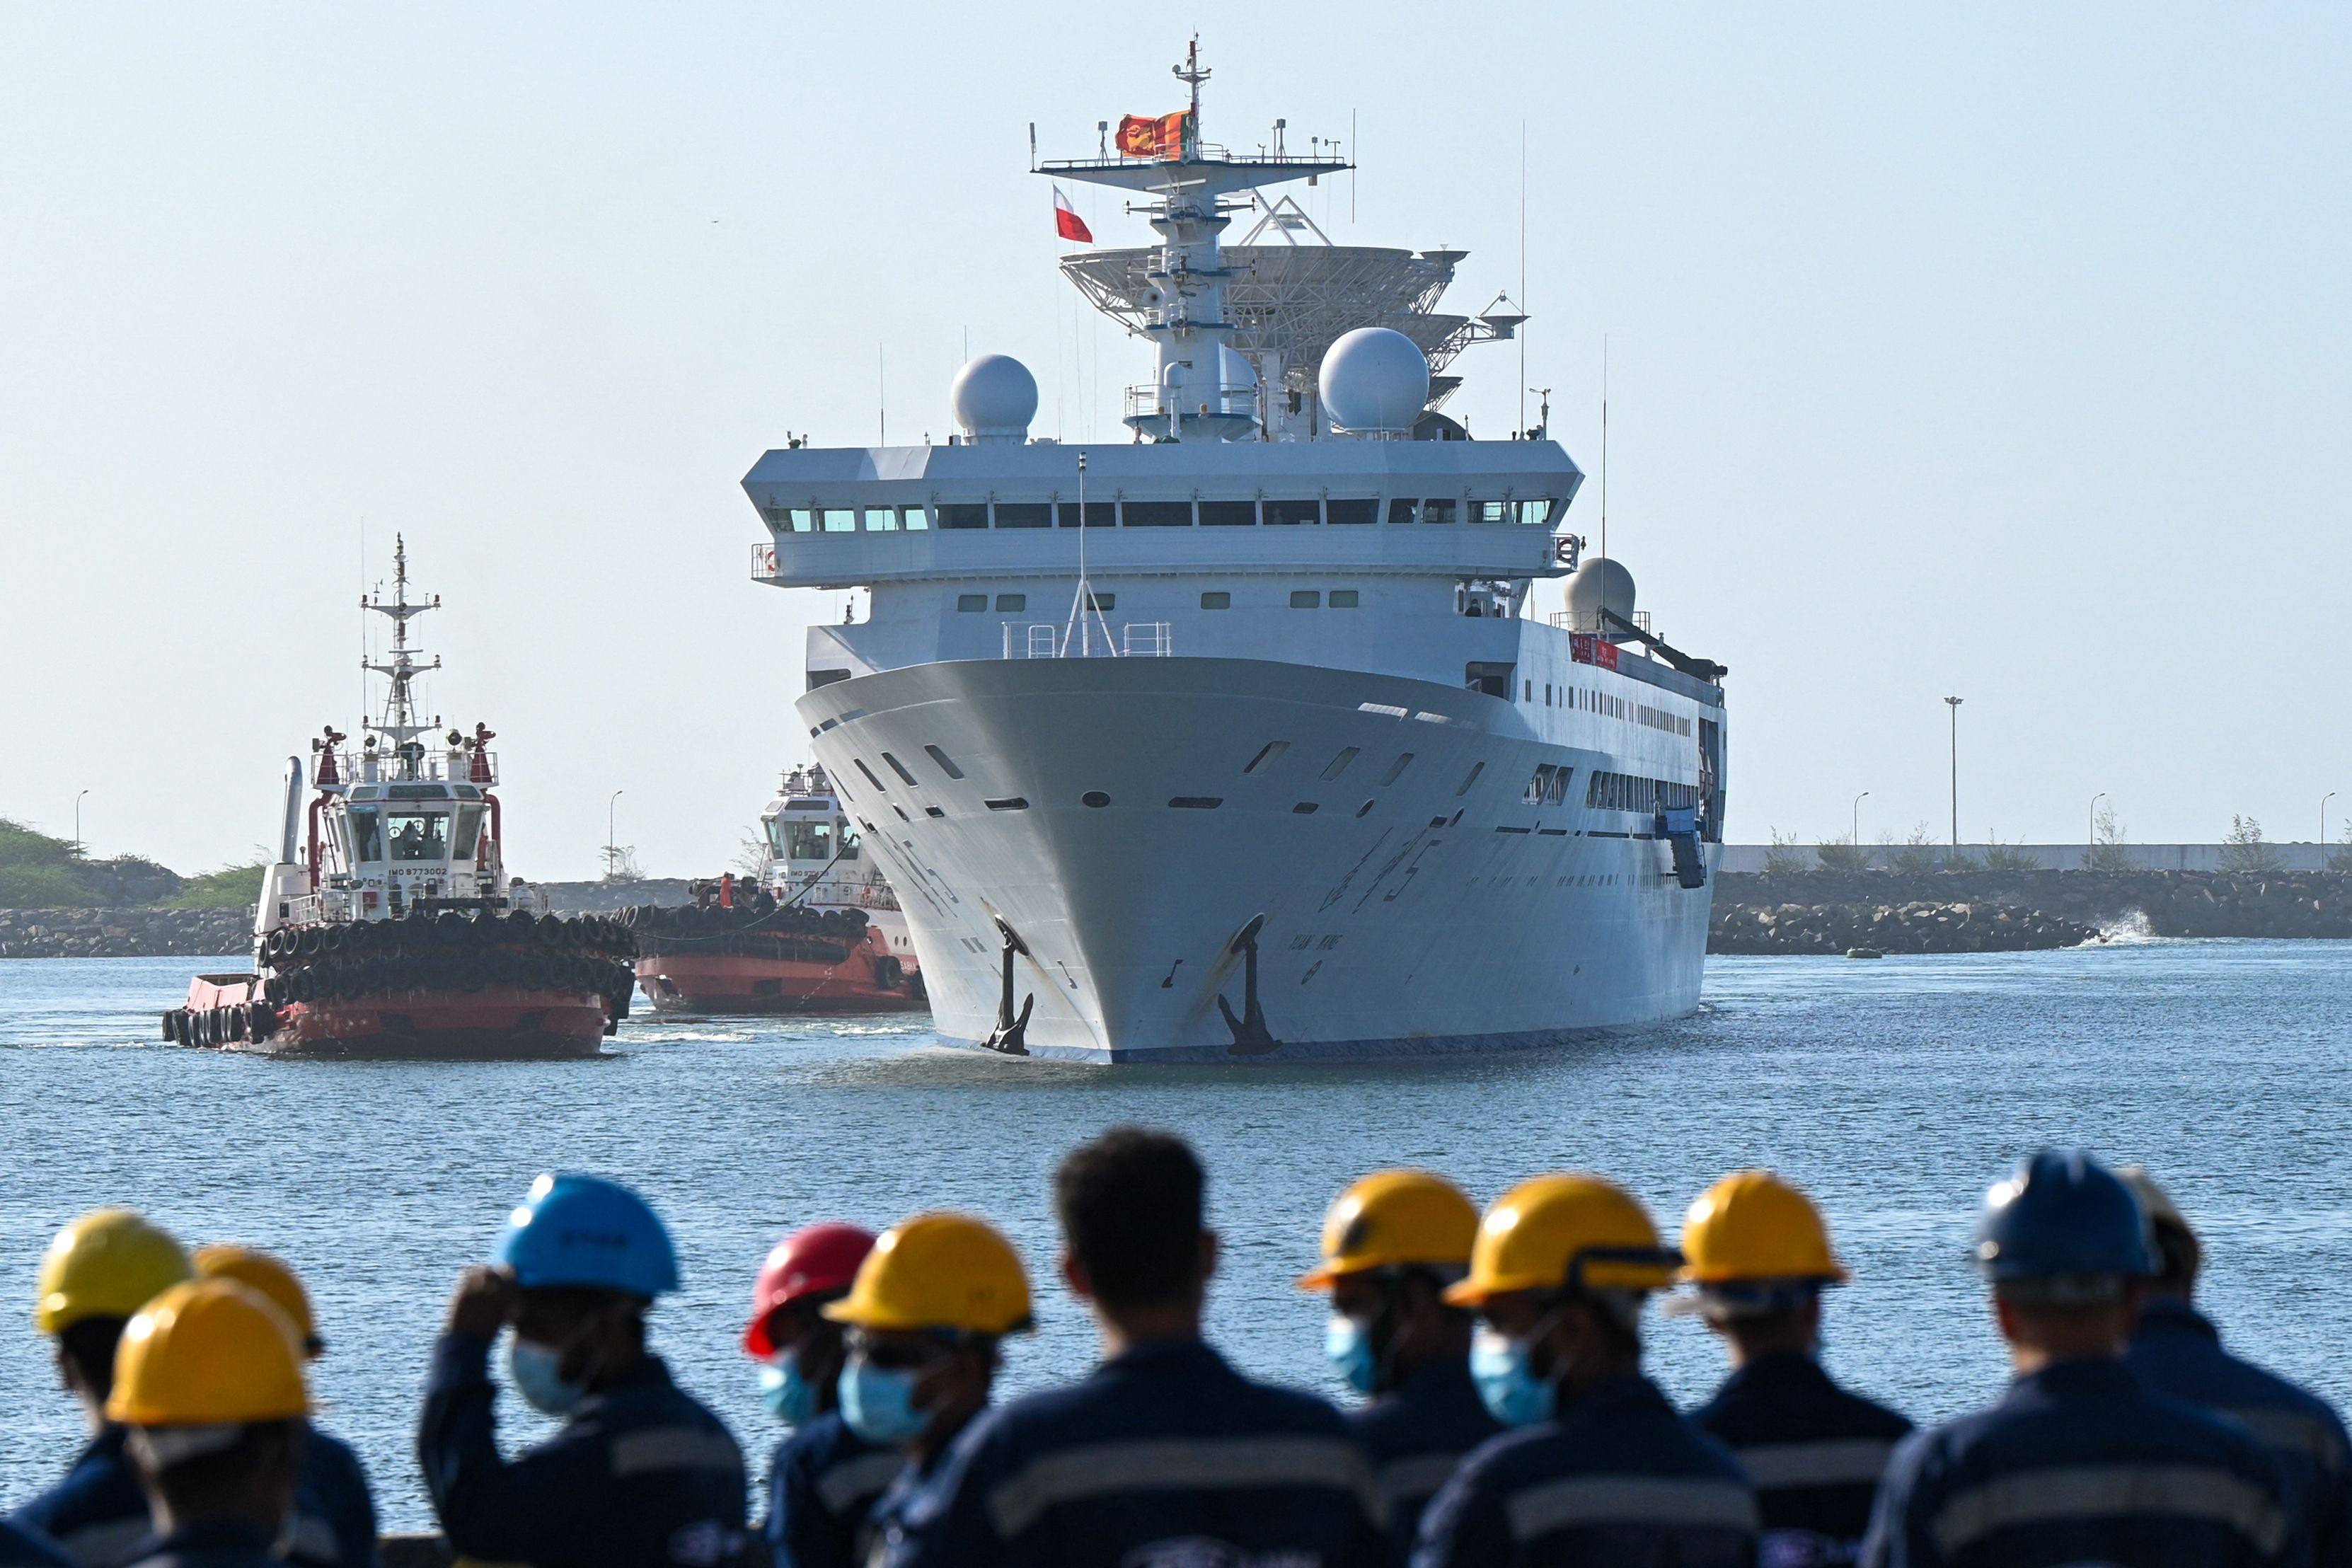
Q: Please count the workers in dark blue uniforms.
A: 12